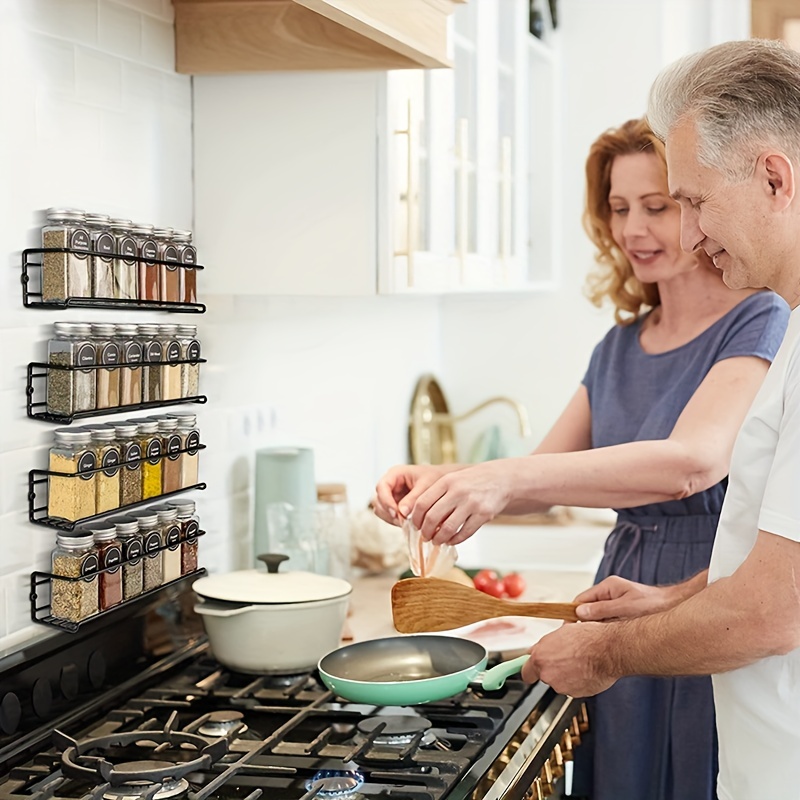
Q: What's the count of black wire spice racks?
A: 4